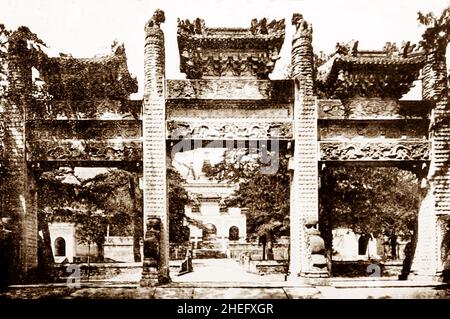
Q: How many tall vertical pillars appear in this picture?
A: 4